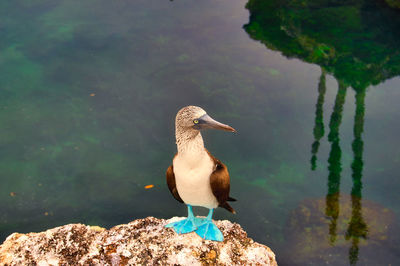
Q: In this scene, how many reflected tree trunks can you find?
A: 3